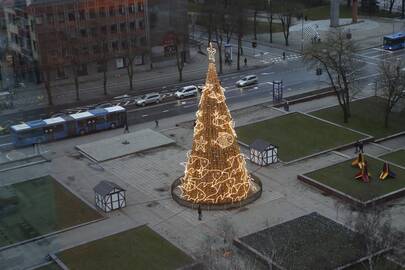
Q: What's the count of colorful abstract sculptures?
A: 3